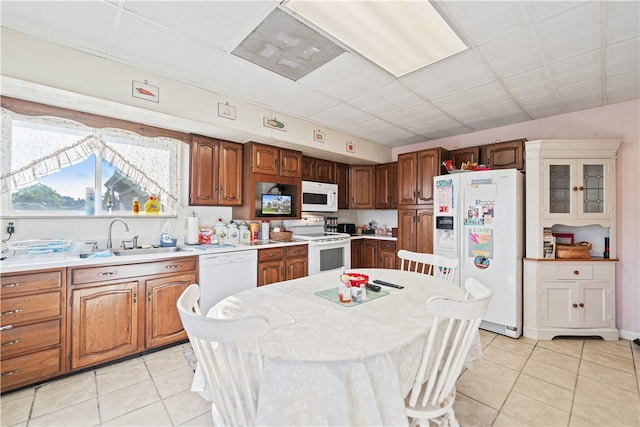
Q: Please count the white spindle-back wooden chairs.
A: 3